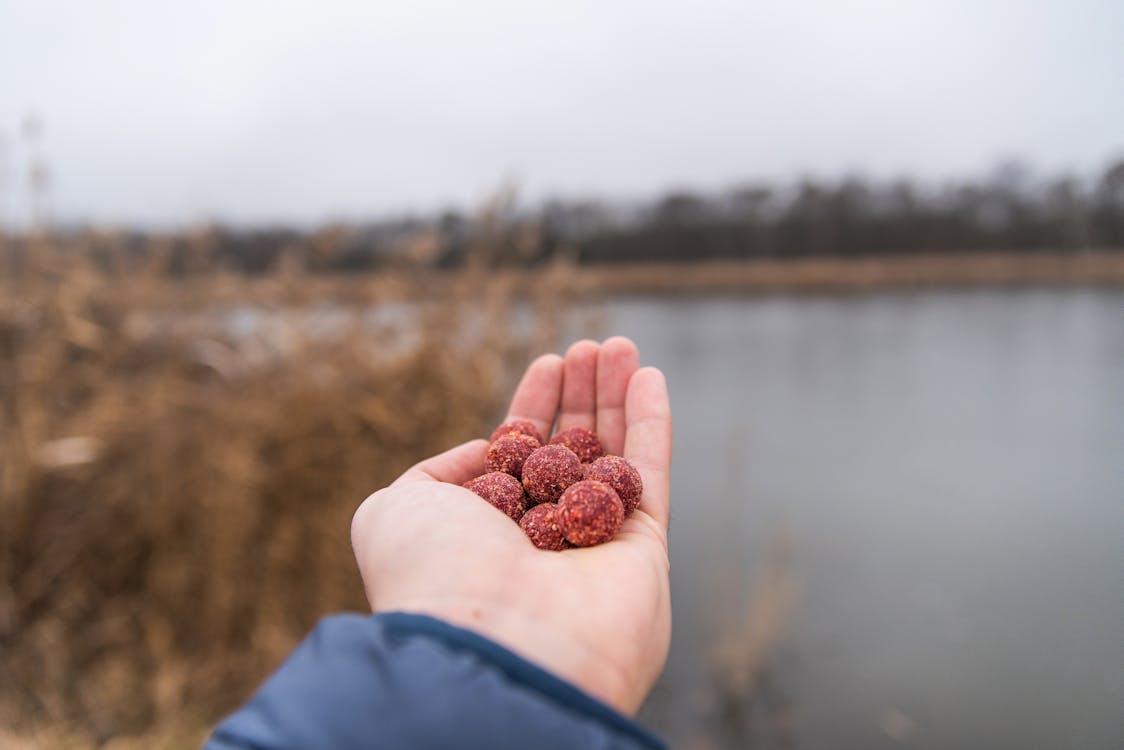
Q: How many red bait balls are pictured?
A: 8